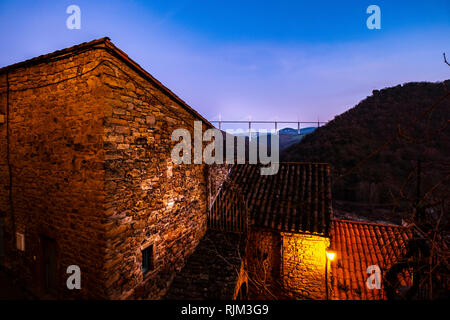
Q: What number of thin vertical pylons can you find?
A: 5